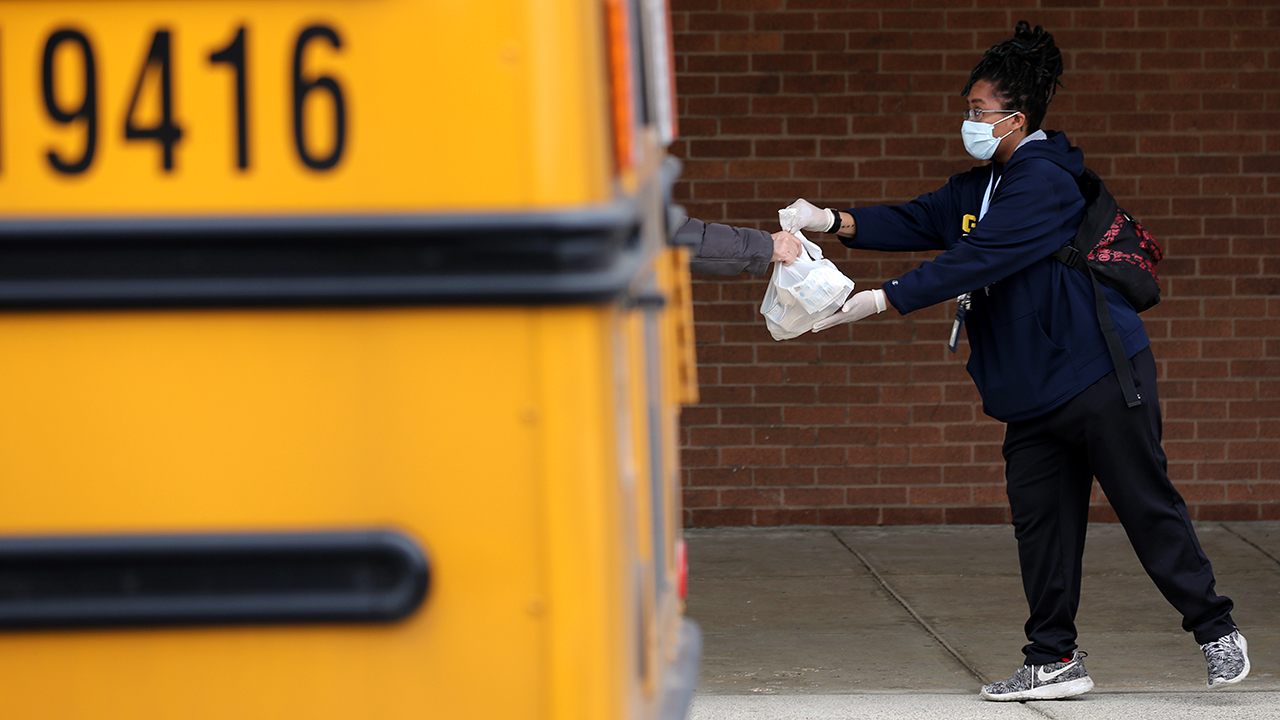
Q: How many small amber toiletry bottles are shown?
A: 0